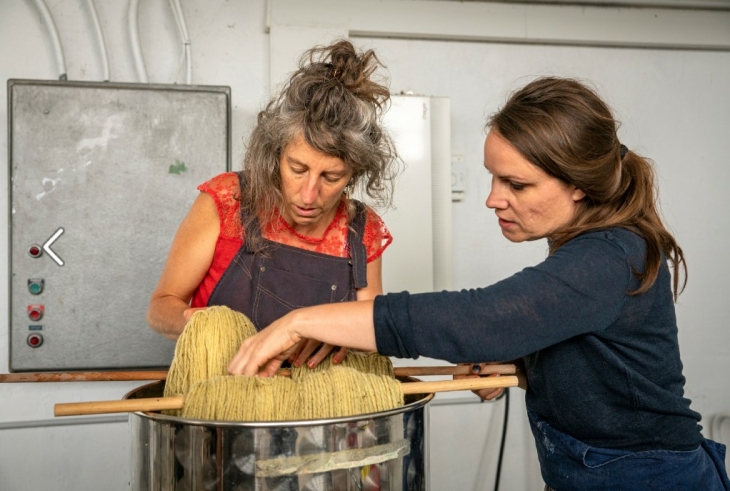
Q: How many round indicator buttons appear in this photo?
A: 4